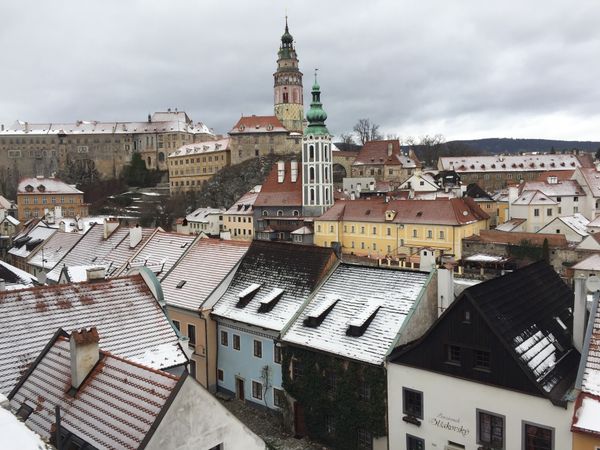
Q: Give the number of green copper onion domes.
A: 2